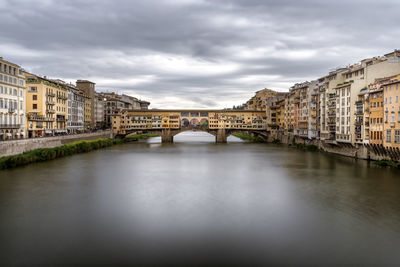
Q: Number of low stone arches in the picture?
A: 3